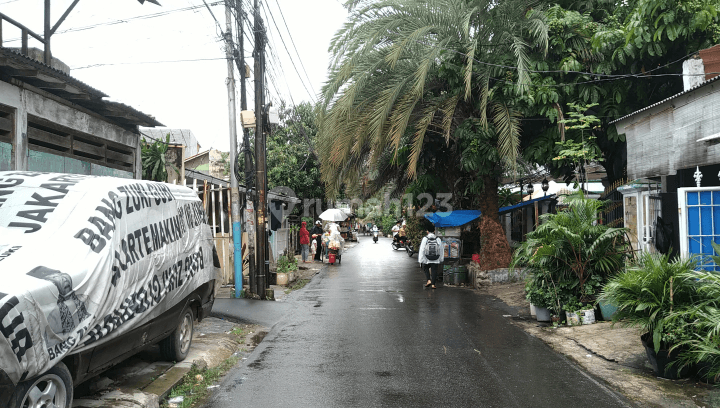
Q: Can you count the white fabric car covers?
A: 1